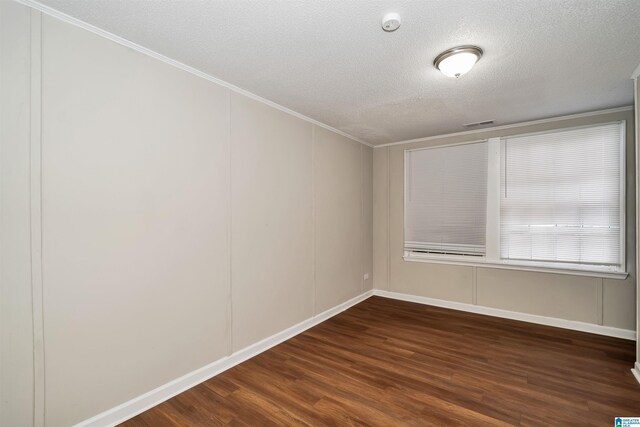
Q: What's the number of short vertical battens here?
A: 2